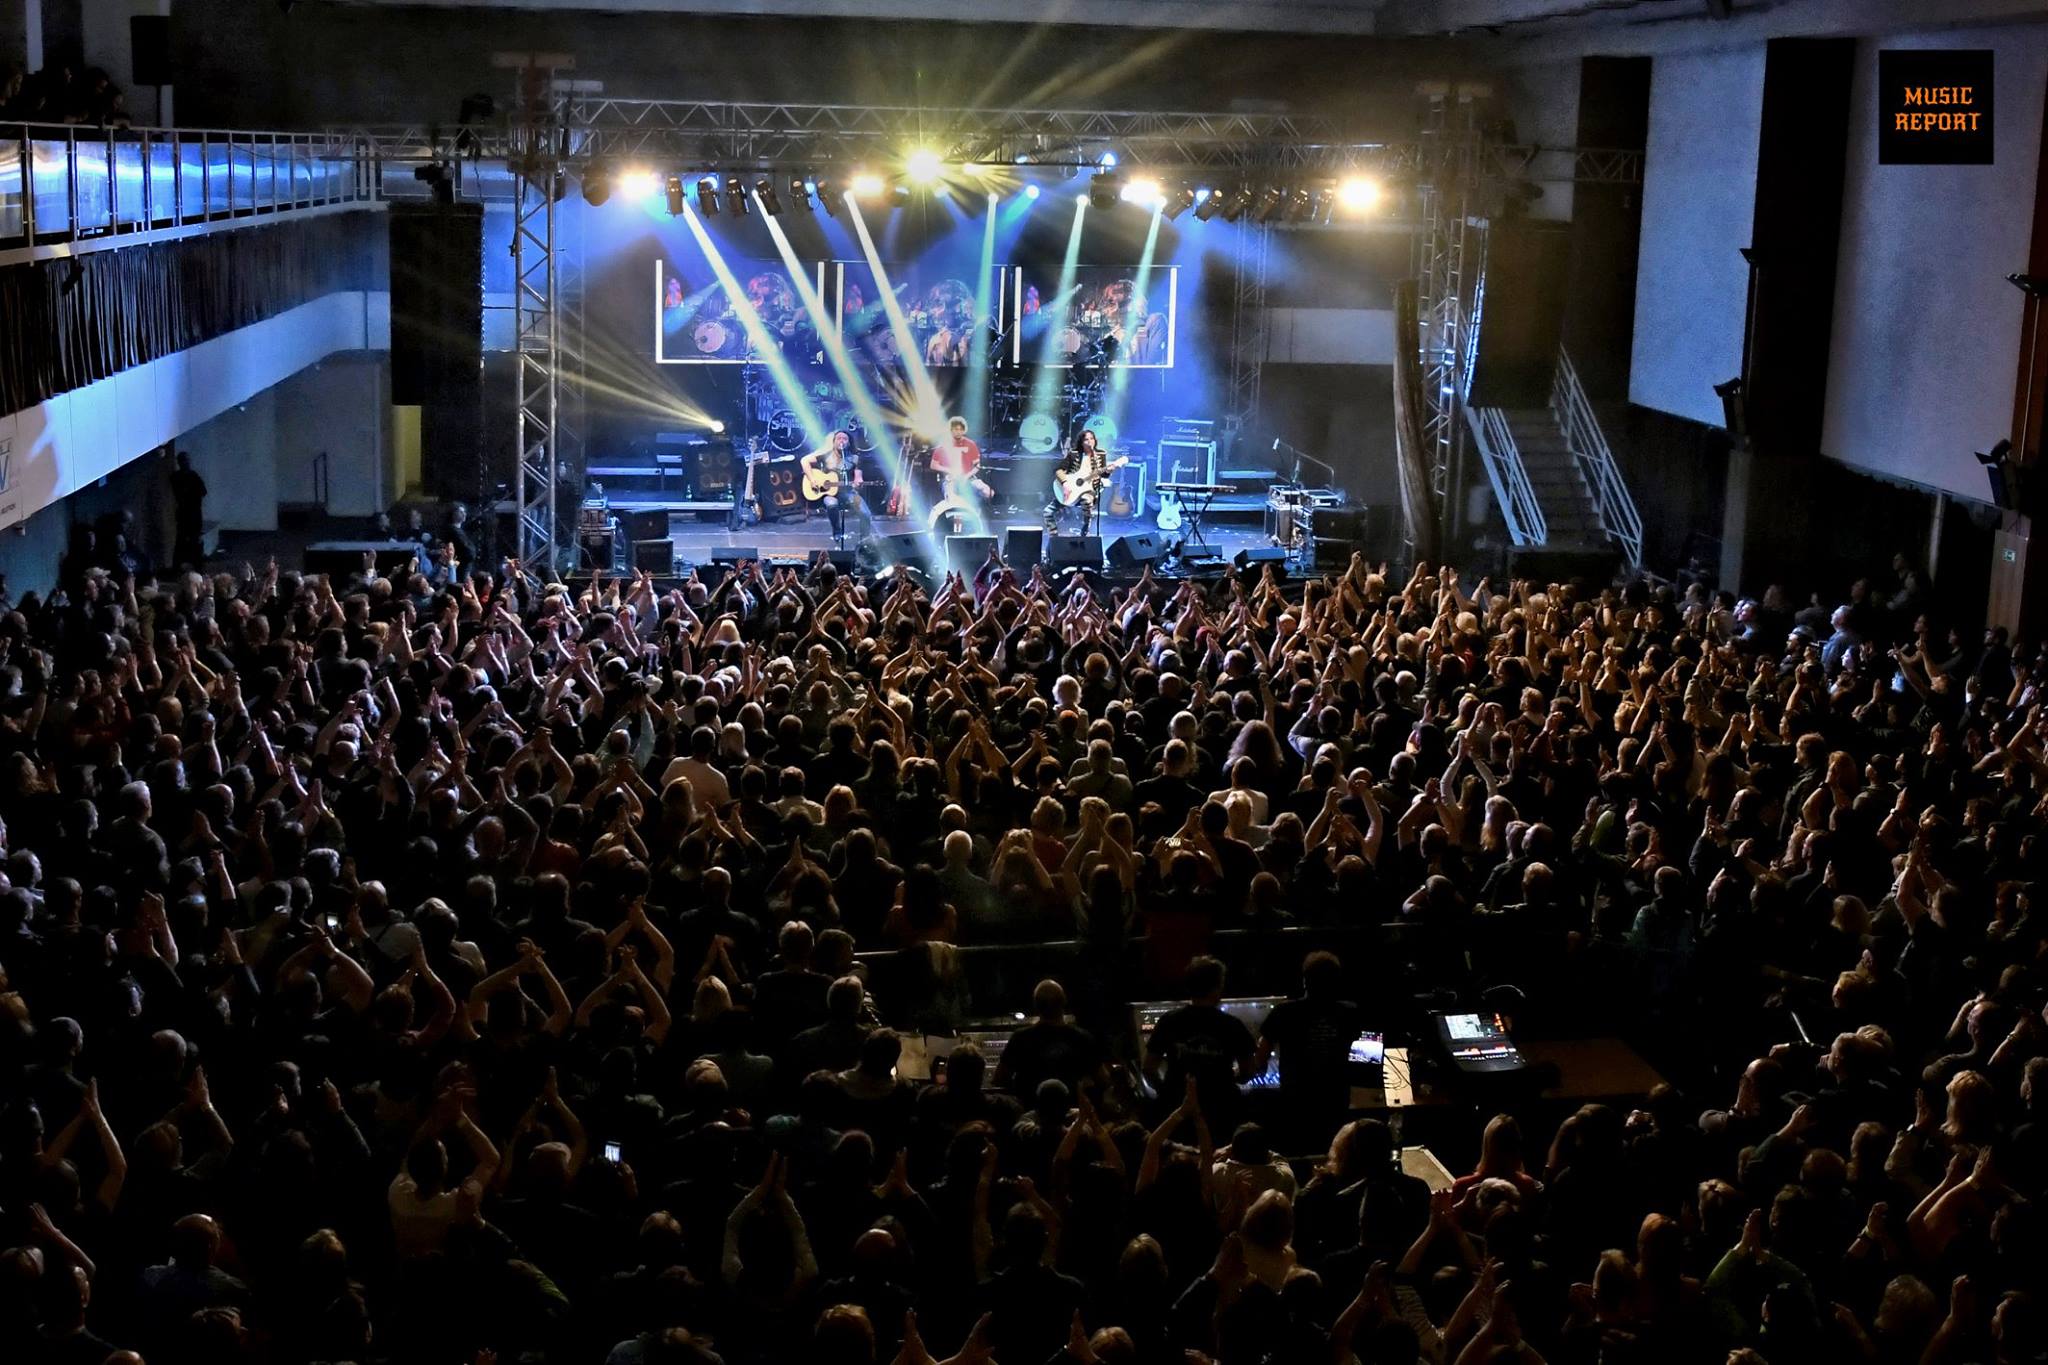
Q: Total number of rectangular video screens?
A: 3